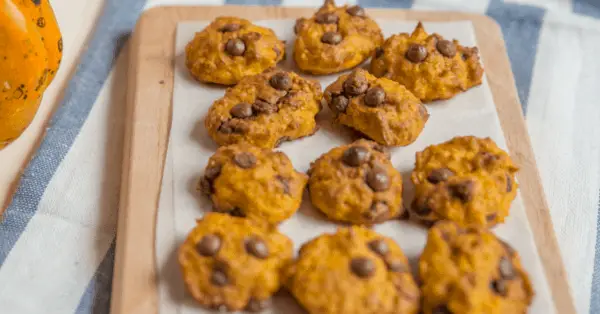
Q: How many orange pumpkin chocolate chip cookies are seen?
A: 11